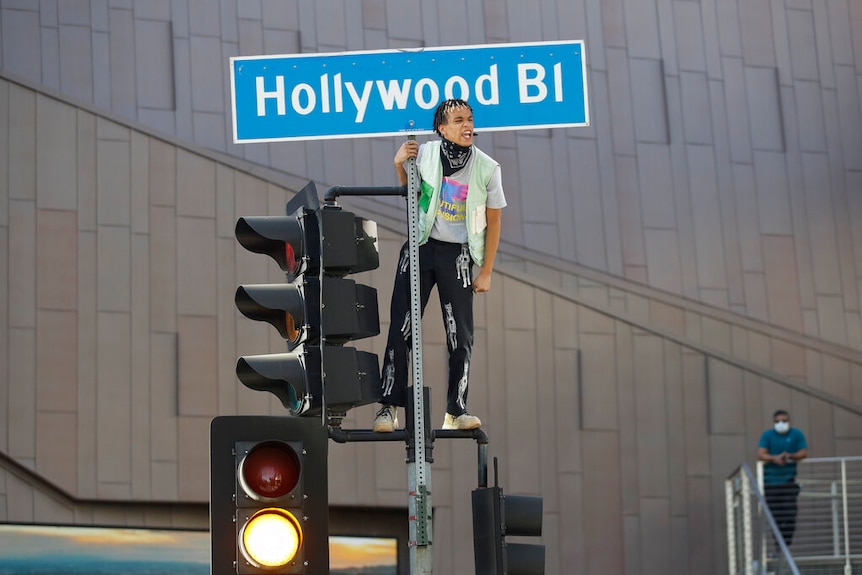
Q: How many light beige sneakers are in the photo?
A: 2